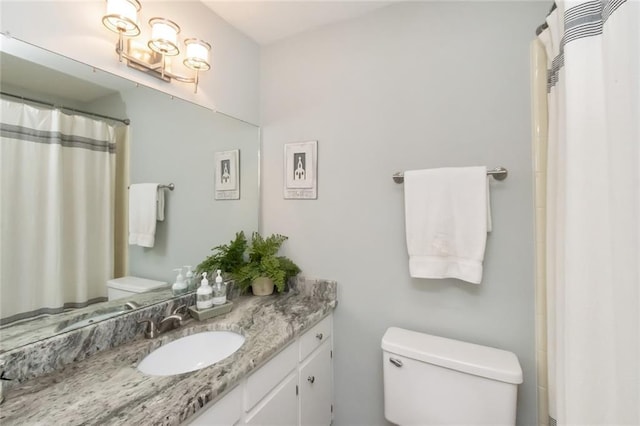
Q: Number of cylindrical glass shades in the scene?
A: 3